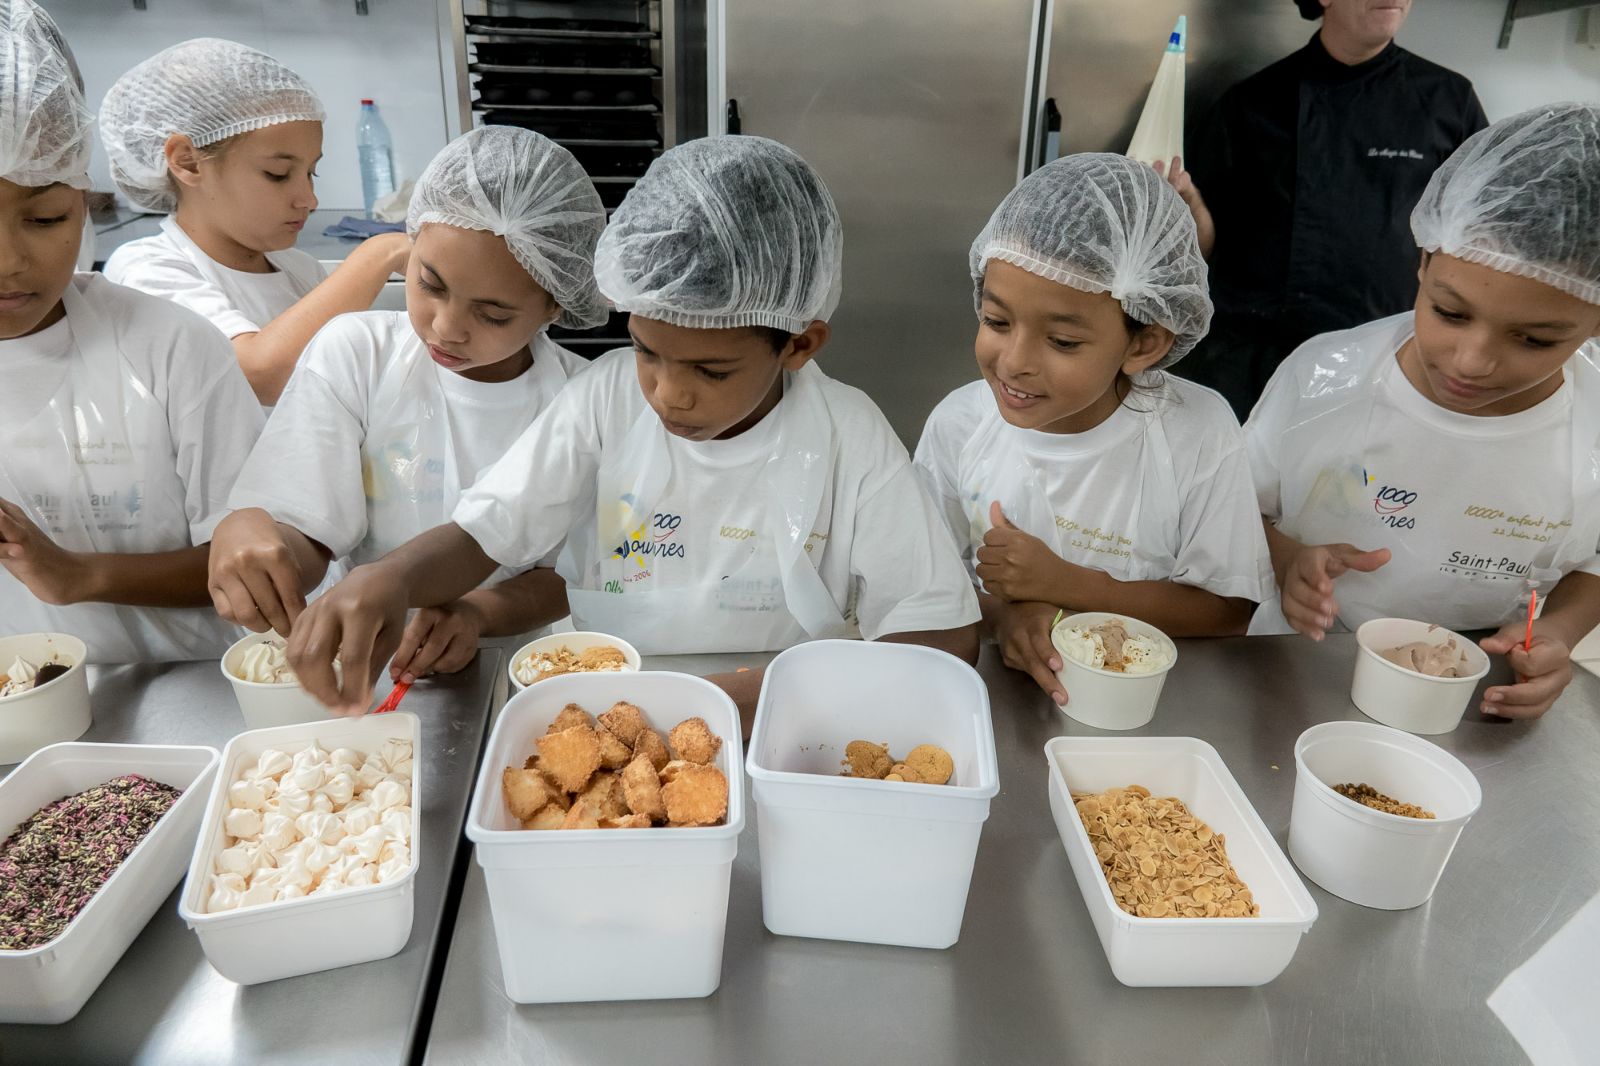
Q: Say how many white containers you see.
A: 11